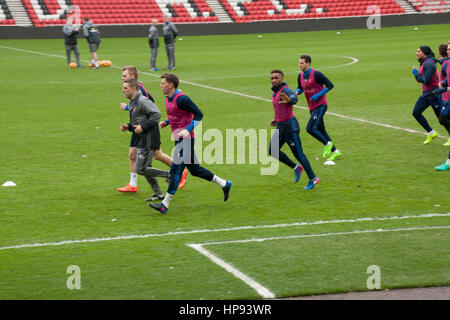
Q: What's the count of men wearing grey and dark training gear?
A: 5